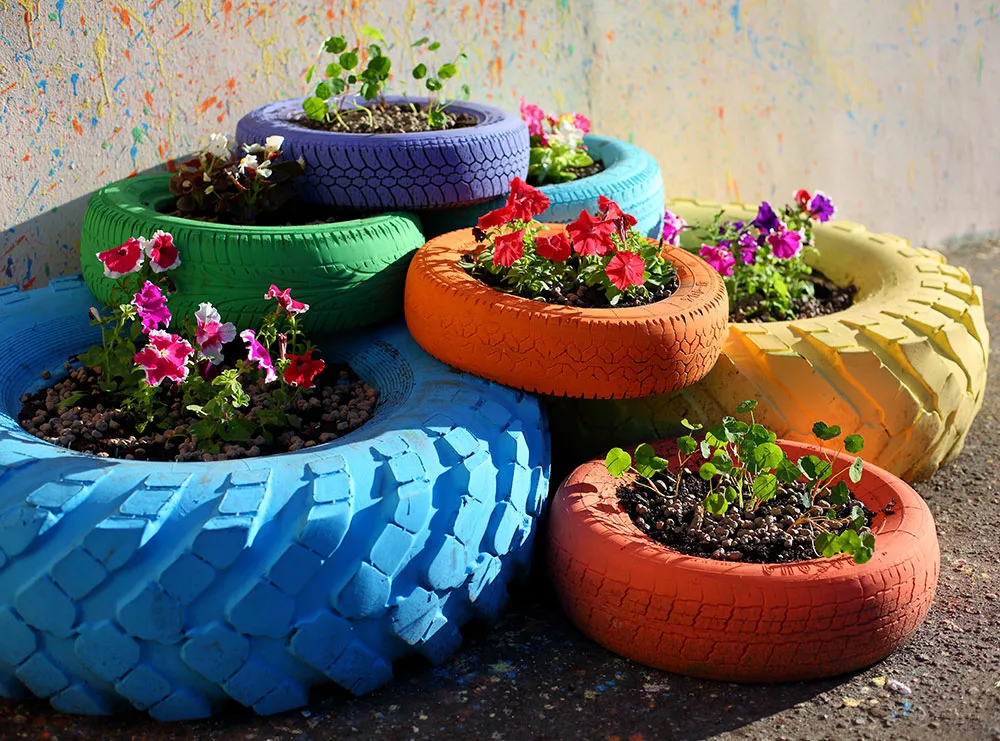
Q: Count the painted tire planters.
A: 7